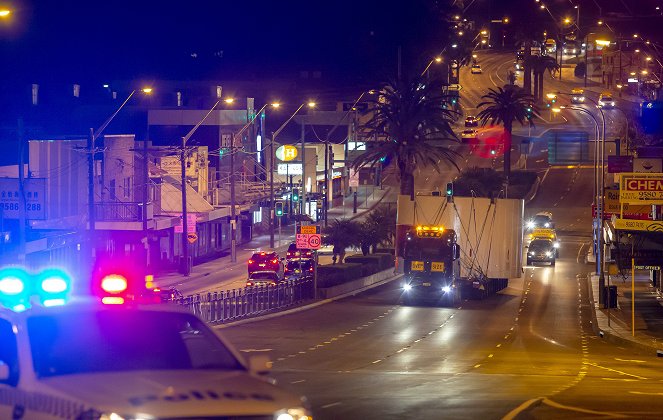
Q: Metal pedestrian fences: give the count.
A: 1